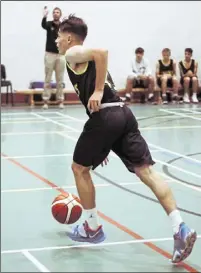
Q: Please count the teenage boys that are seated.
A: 3